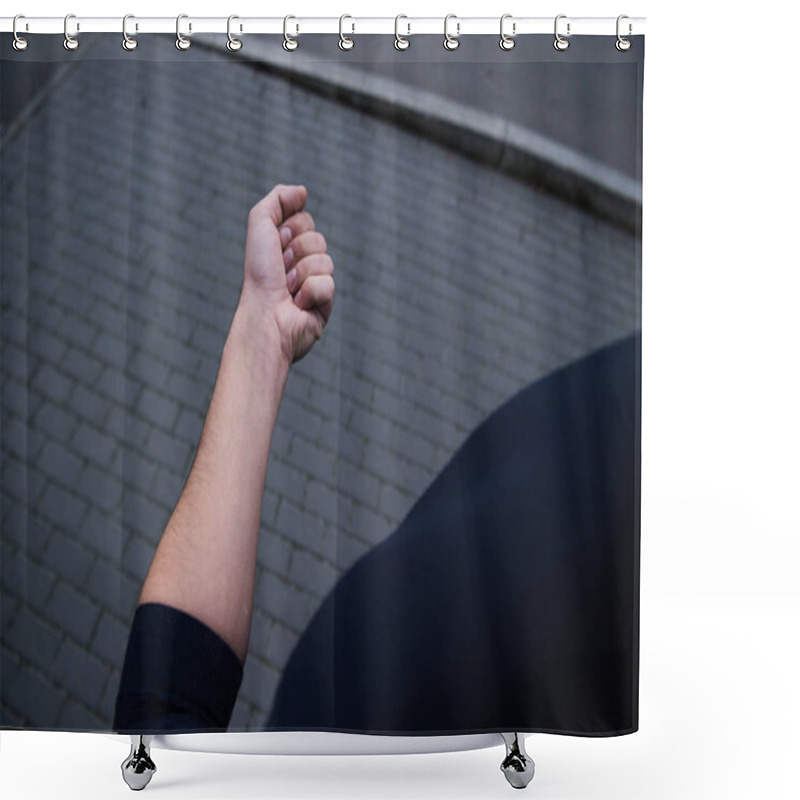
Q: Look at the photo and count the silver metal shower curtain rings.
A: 12